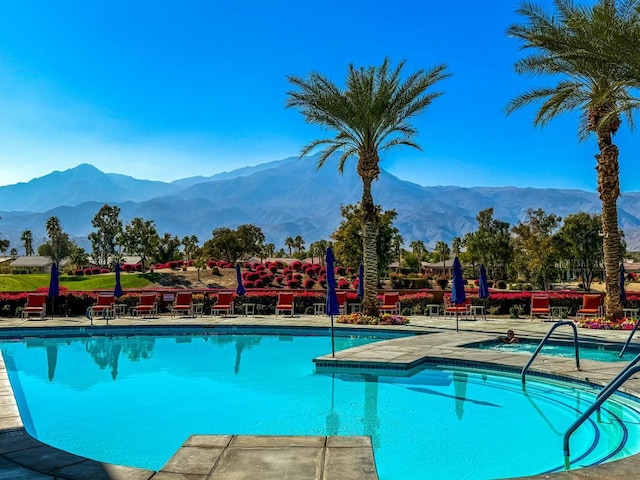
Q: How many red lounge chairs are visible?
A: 11